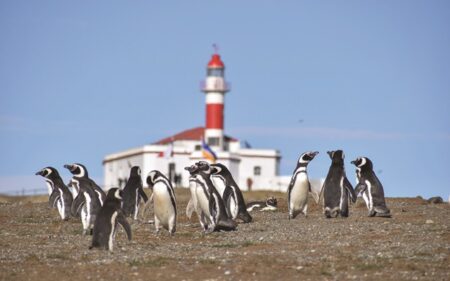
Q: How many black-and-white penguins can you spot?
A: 13